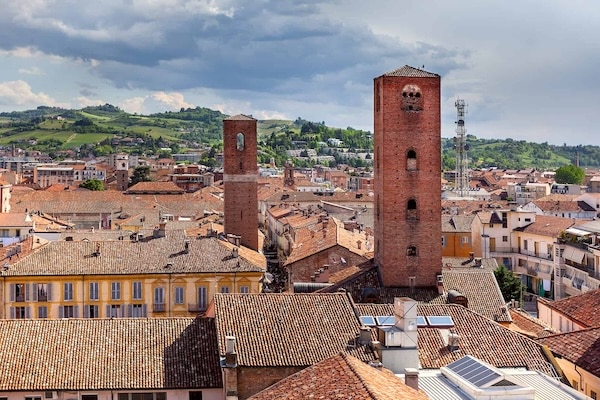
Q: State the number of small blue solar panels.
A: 4